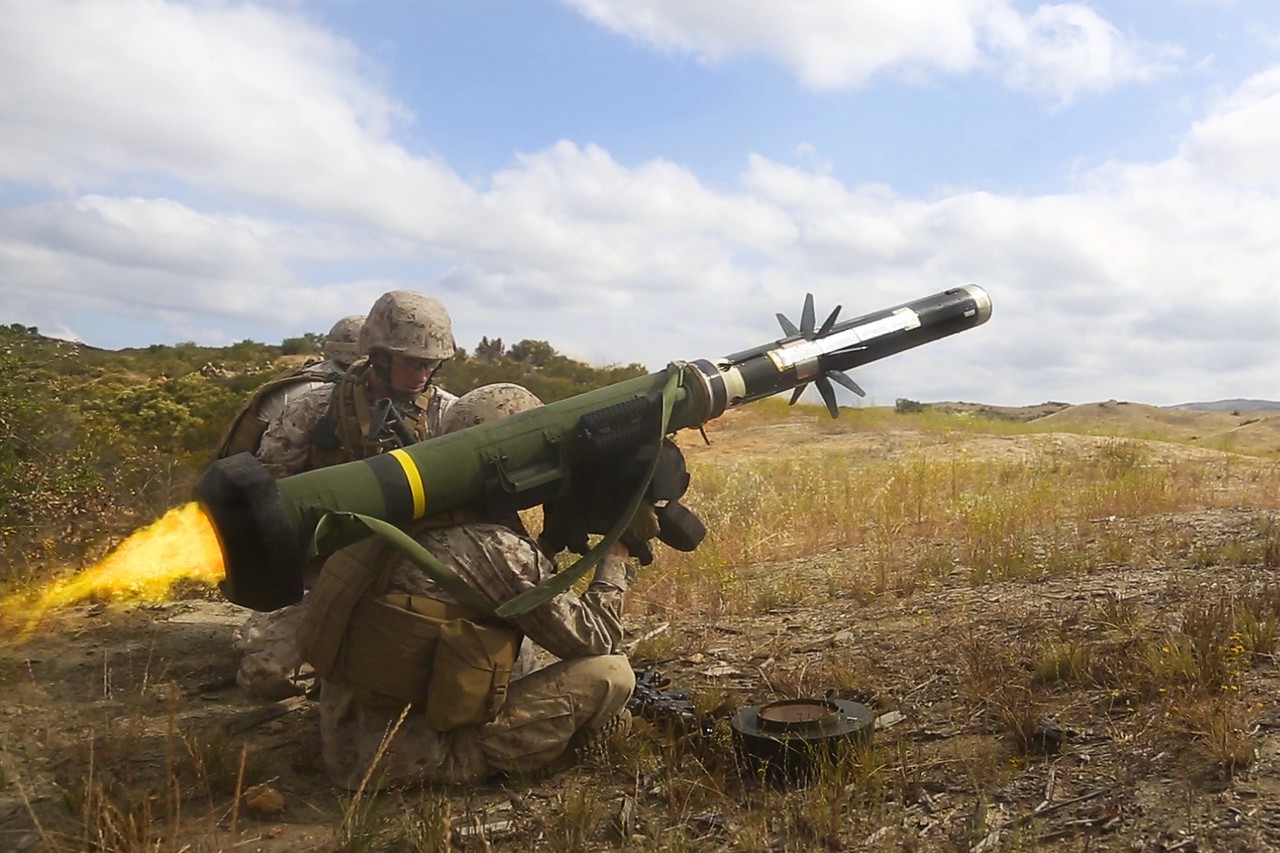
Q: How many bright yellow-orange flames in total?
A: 1